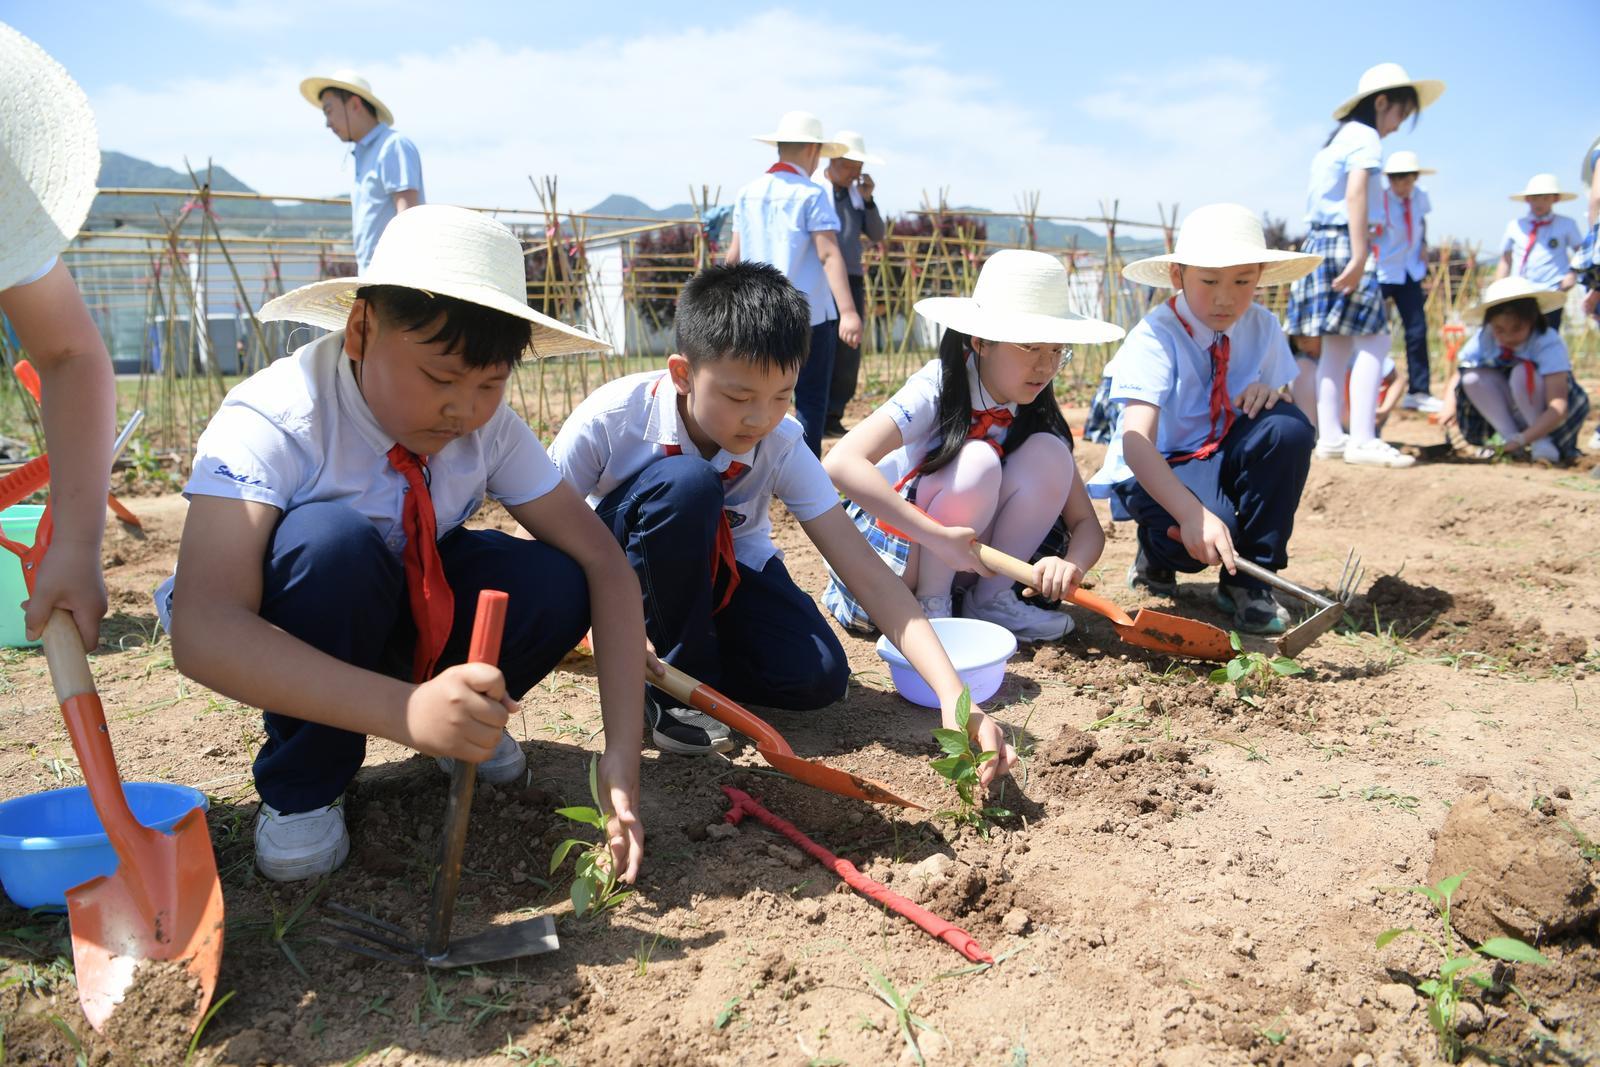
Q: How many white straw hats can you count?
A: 11